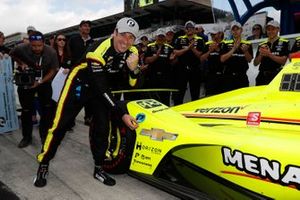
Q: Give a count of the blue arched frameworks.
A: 1